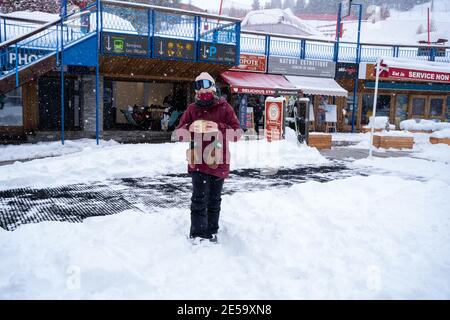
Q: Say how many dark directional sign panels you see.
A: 3